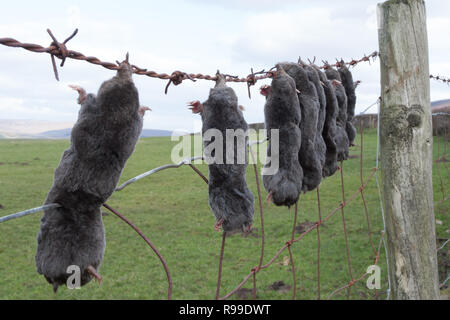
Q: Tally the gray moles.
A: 8